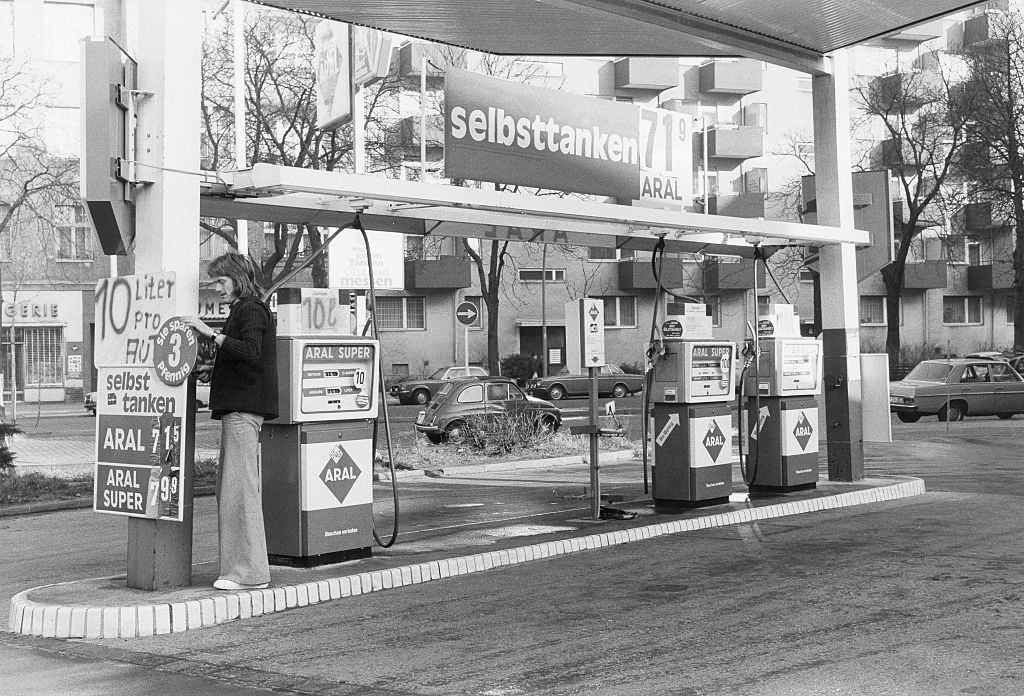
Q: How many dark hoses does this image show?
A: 3